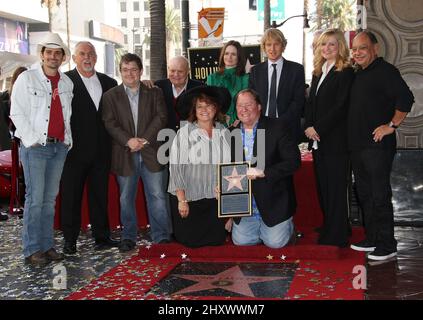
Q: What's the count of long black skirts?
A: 1